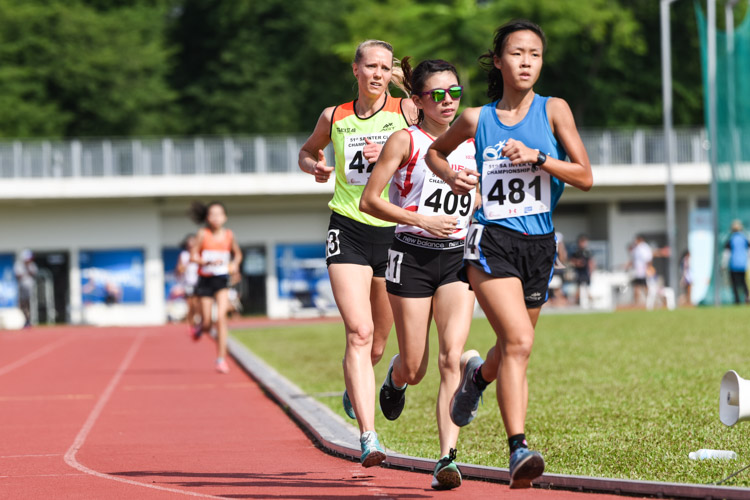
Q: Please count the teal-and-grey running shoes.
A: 2